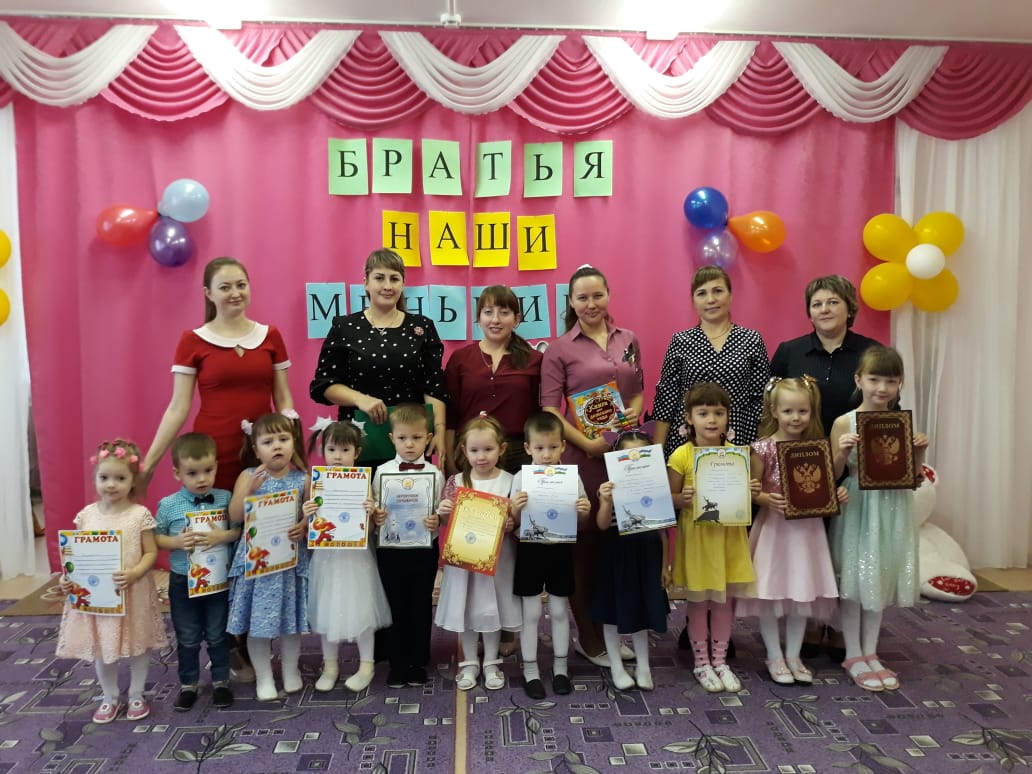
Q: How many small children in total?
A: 11